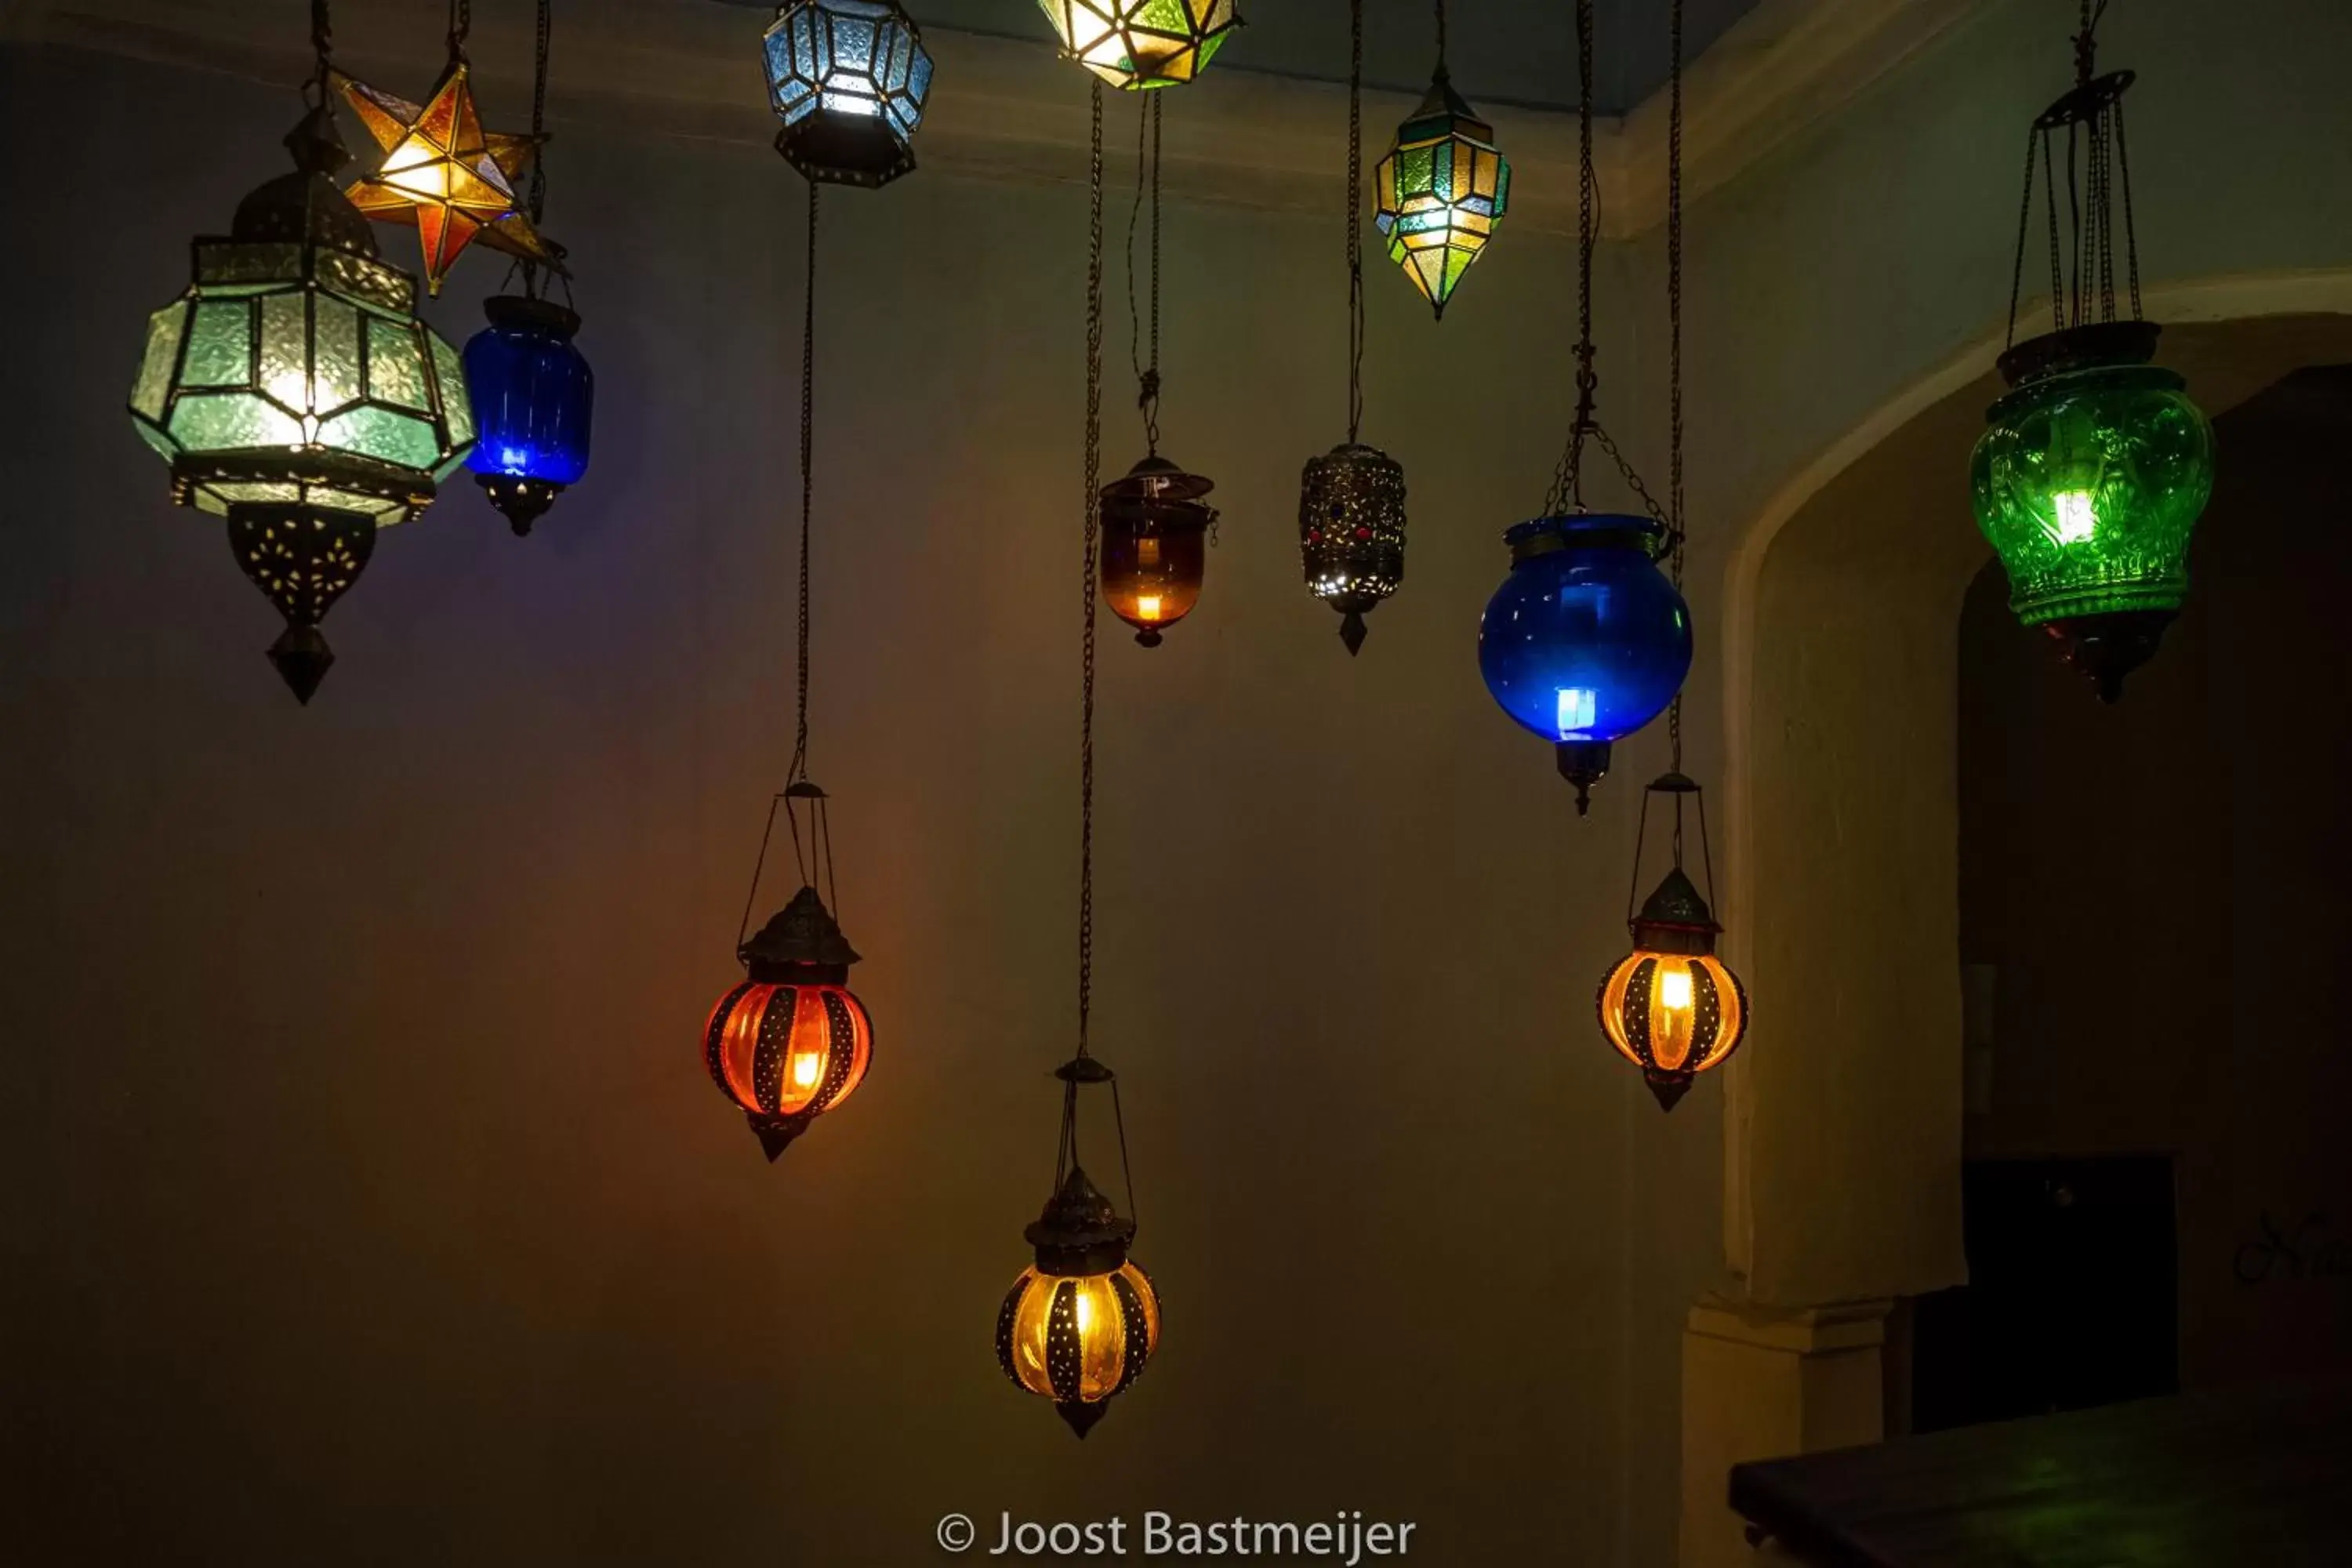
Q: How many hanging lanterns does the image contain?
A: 13